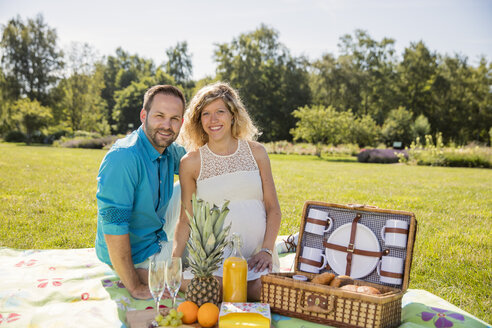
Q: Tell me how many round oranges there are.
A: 2